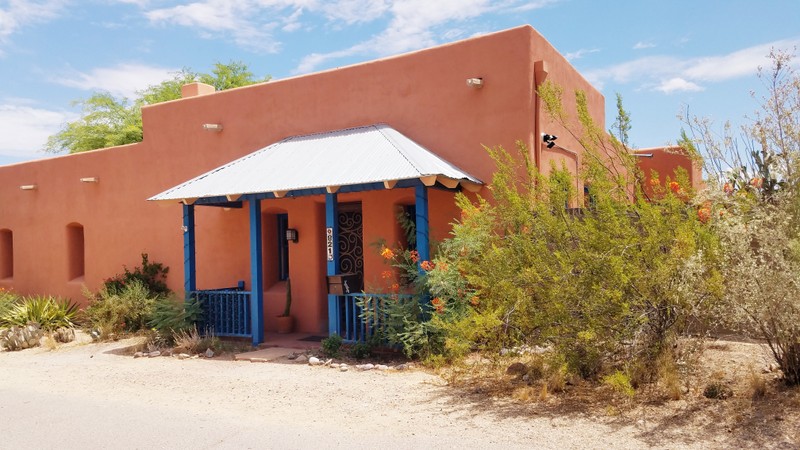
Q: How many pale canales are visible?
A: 4